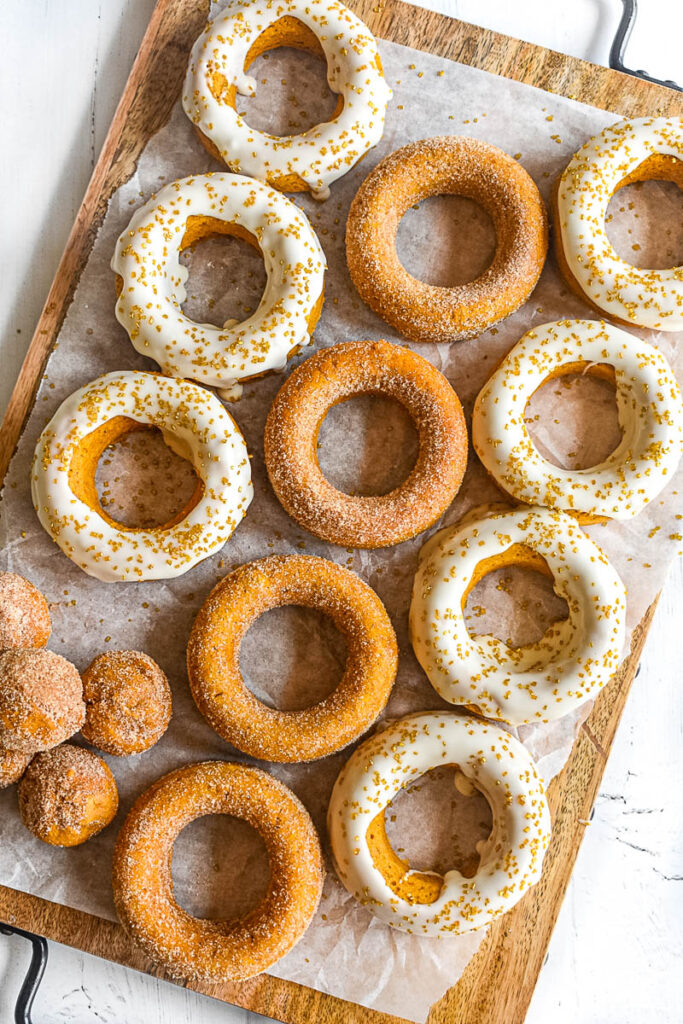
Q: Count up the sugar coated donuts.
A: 4